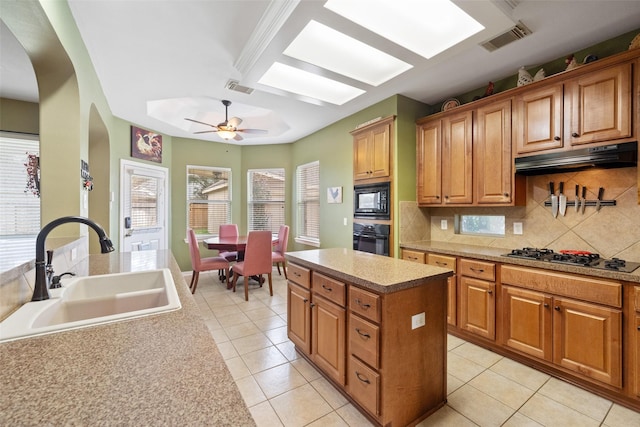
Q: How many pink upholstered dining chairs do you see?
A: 4